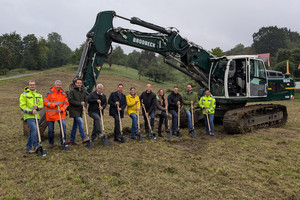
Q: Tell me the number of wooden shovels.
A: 11